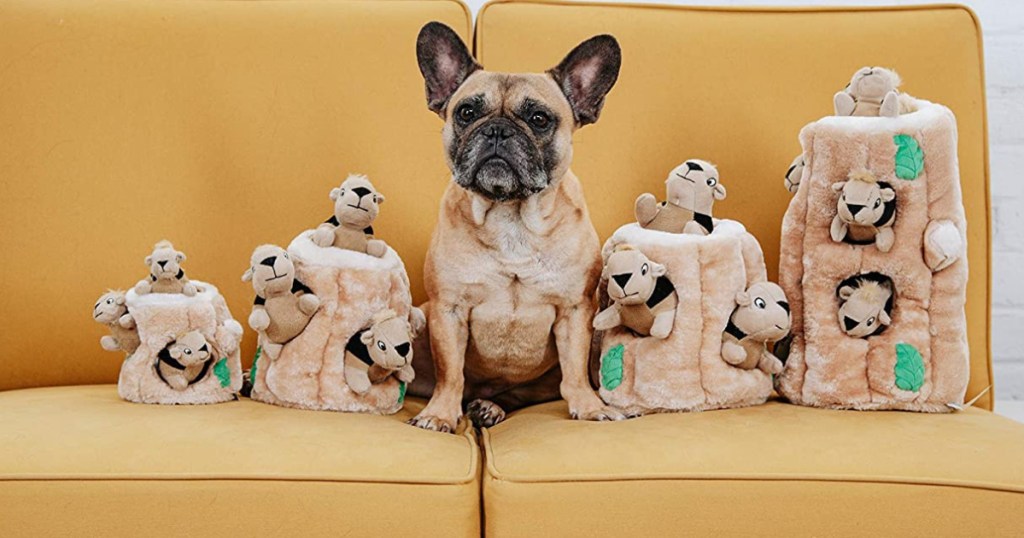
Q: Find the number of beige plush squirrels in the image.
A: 13